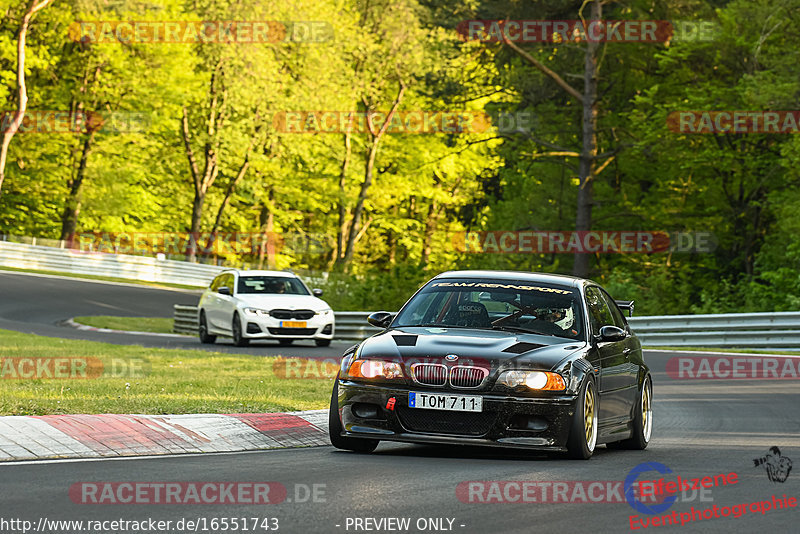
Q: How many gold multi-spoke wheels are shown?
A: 2